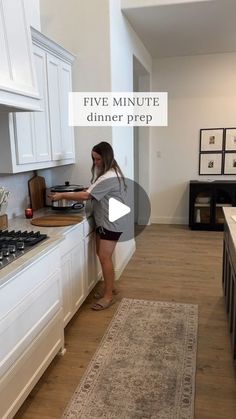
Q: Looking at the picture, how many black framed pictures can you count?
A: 4